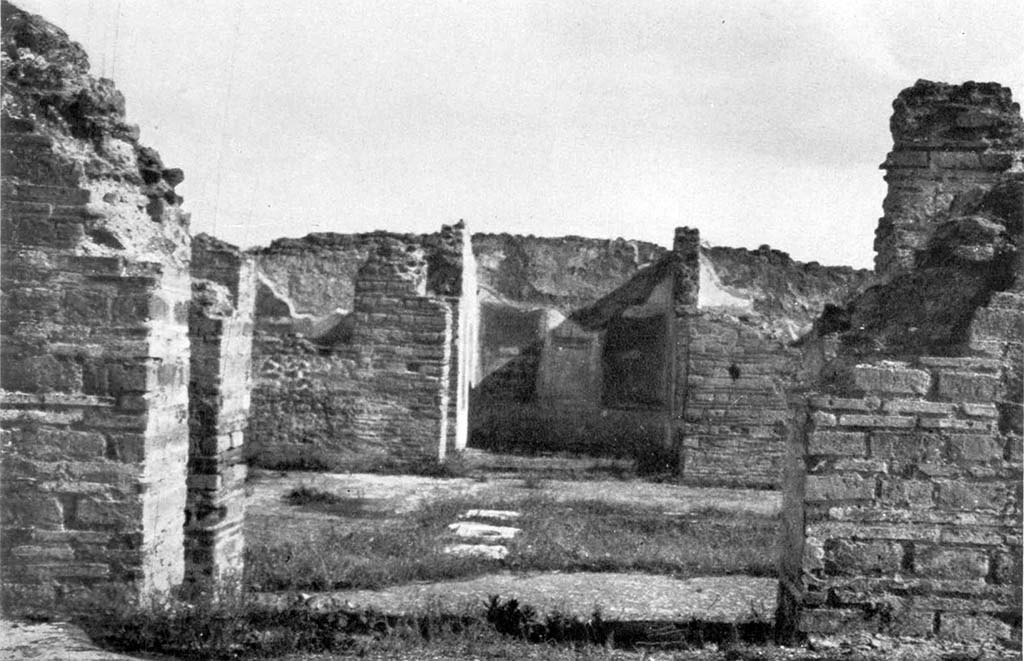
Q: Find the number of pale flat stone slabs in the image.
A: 3